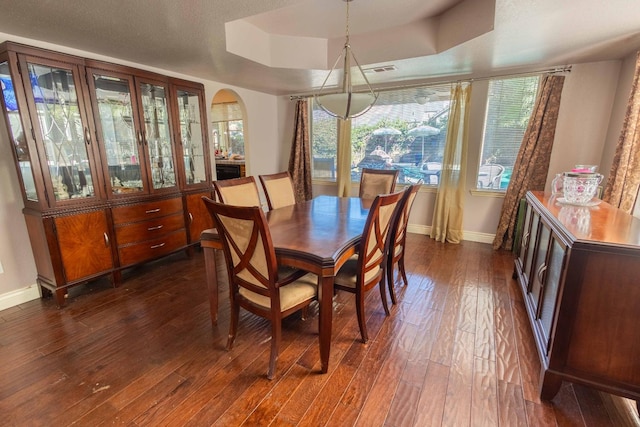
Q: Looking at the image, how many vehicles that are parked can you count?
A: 0